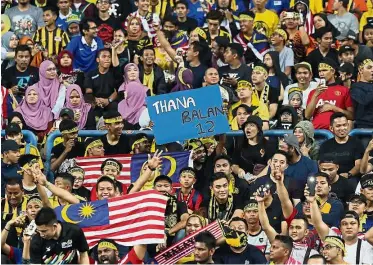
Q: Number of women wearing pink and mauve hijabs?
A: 5